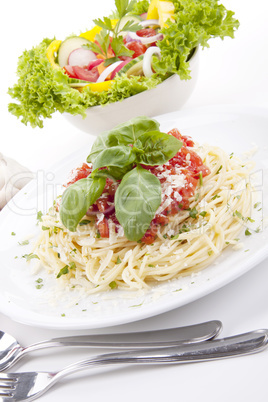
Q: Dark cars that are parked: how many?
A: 0